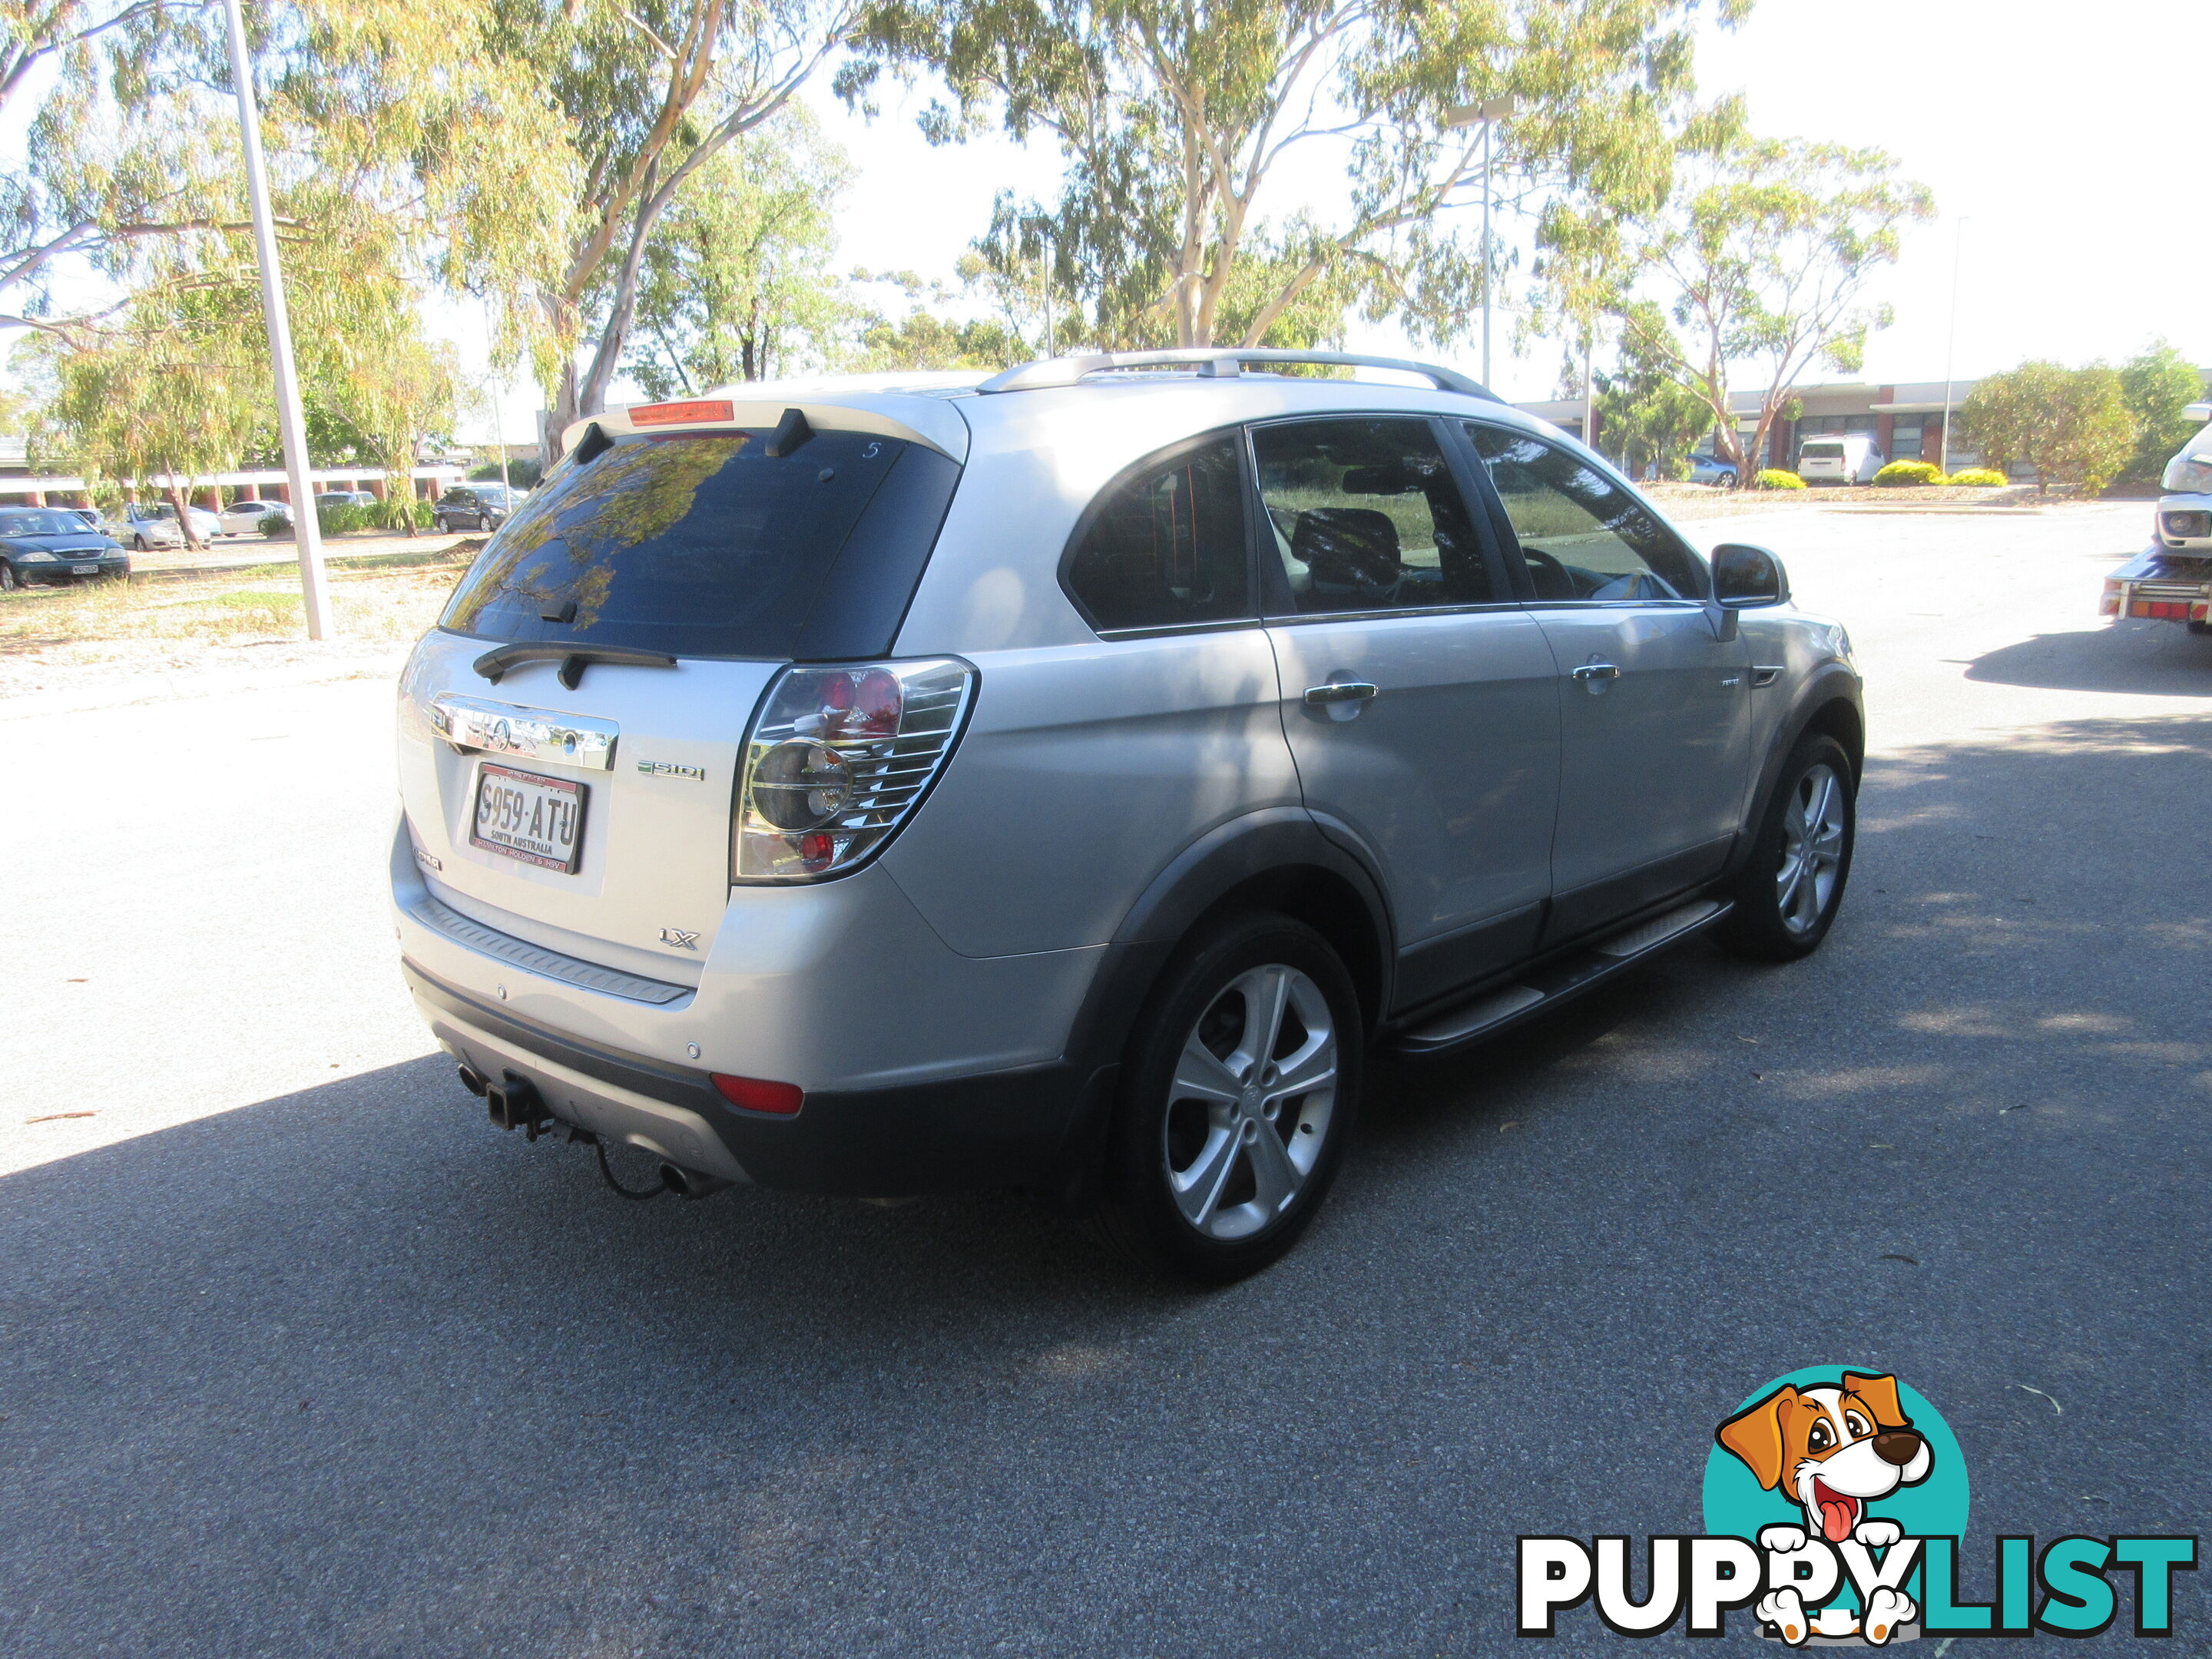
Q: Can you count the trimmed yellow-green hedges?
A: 3